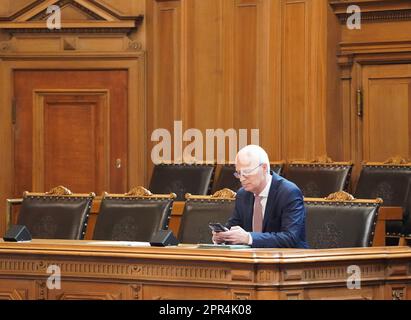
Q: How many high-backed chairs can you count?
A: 8